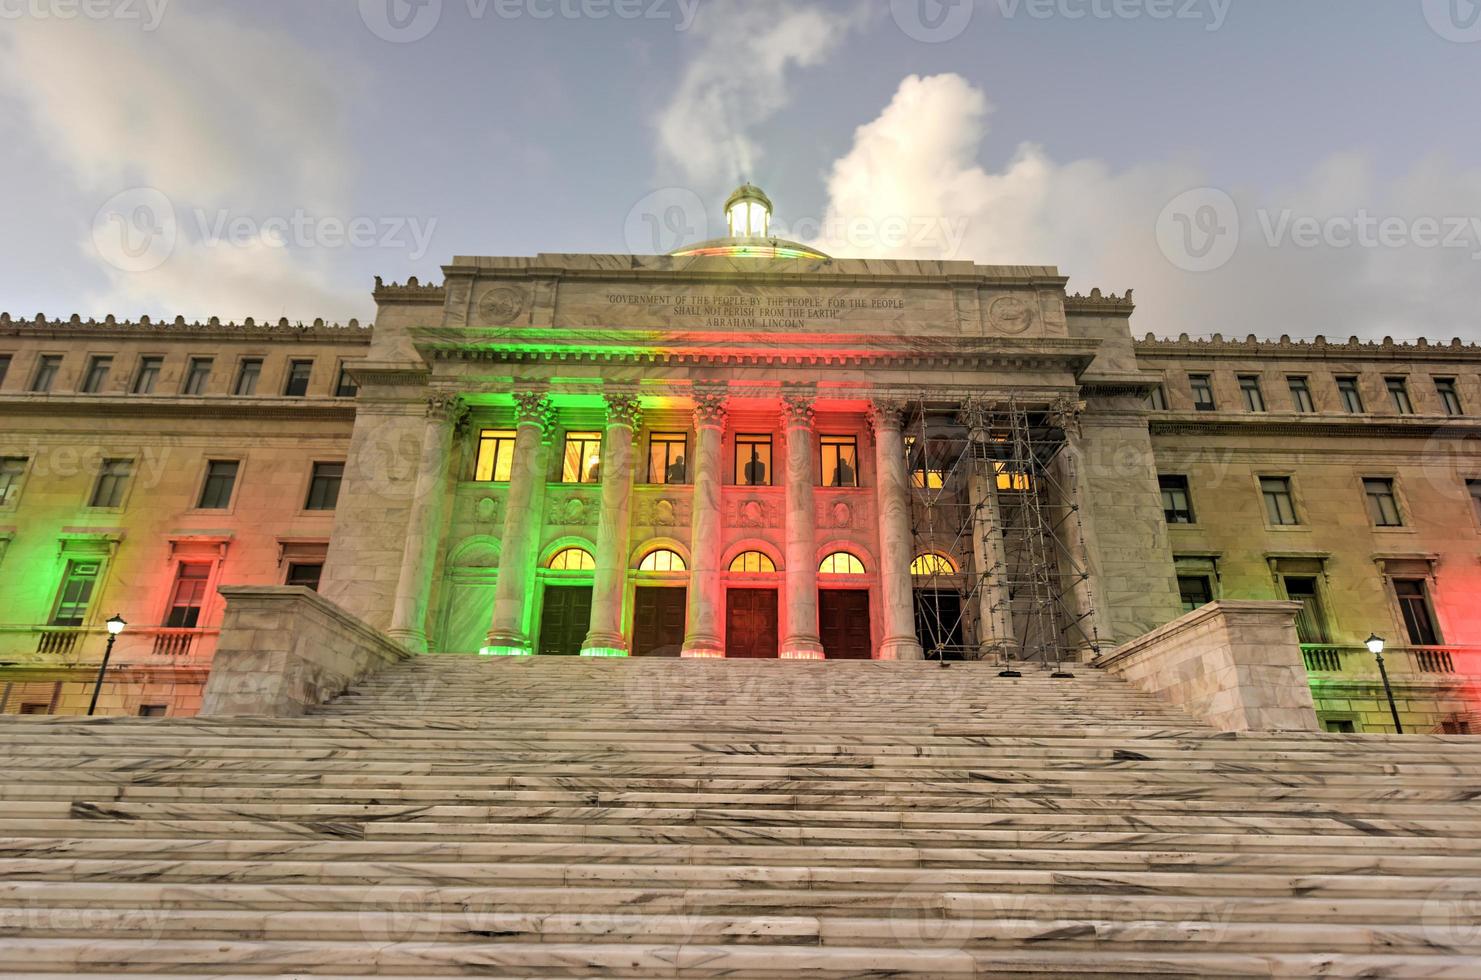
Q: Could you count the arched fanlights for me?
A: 5